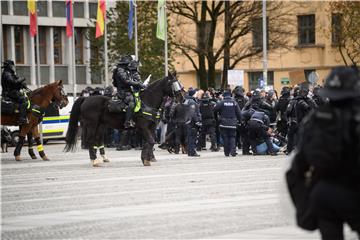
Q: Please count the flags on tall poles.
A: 5